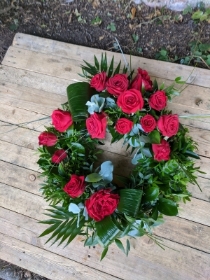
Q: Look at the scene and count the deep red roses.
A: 15